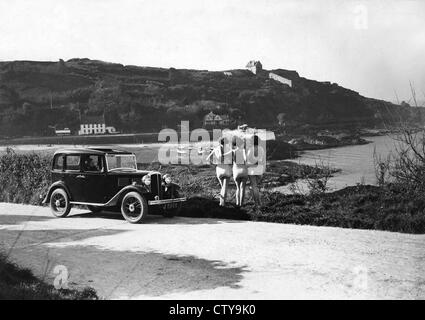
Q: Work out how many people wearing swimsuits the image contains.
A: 3